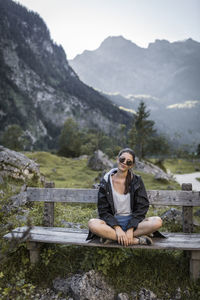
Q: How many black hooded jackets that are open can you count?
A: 1